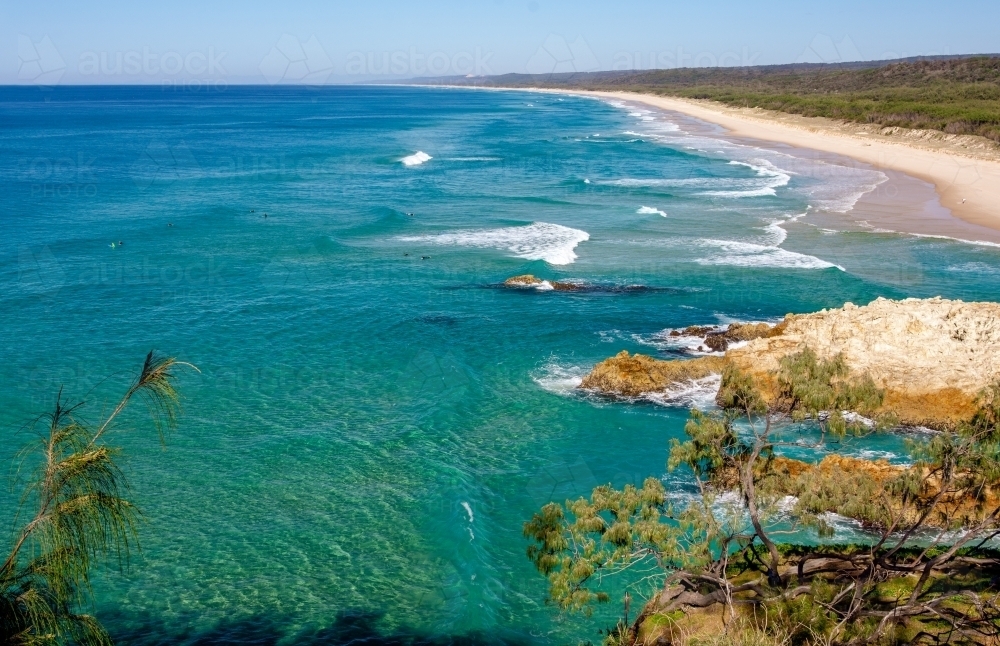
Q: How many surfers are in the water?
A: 8